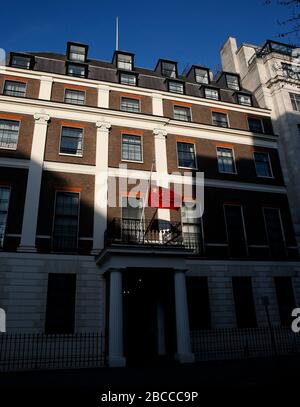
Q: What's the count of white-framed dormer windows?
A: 11